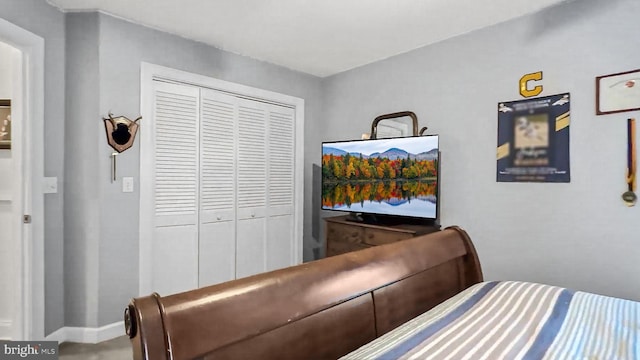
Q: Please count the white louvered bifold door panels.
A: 4